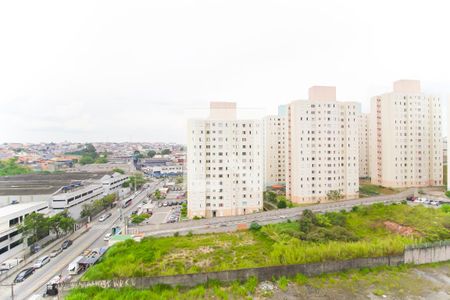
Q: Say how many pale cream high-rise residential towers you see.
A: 5